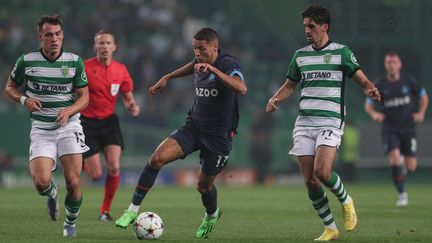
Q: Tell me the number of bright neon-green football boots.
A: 2